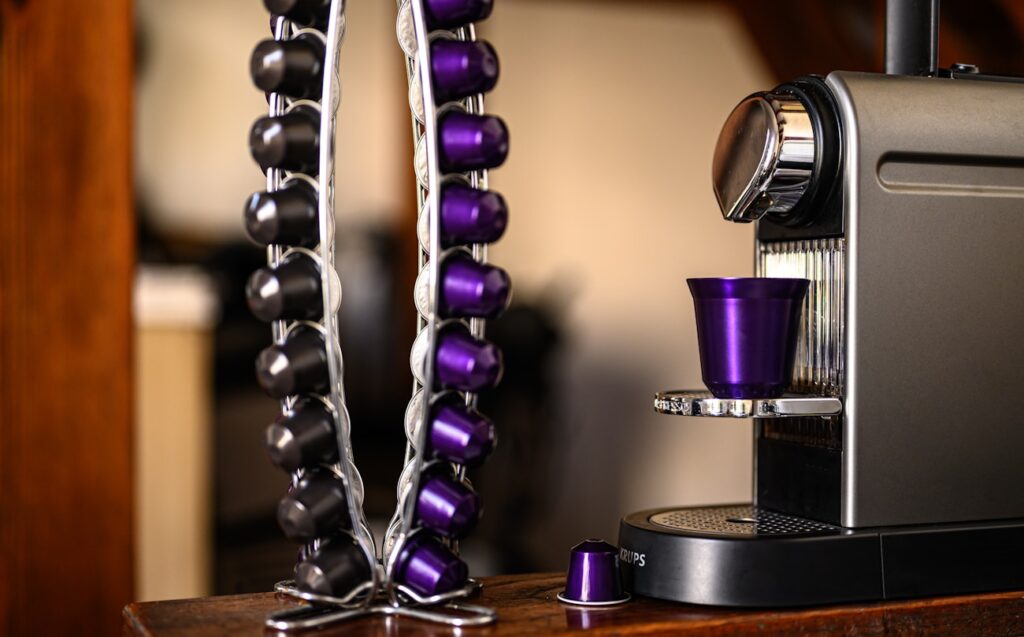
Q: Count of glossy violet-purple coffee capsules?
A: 10